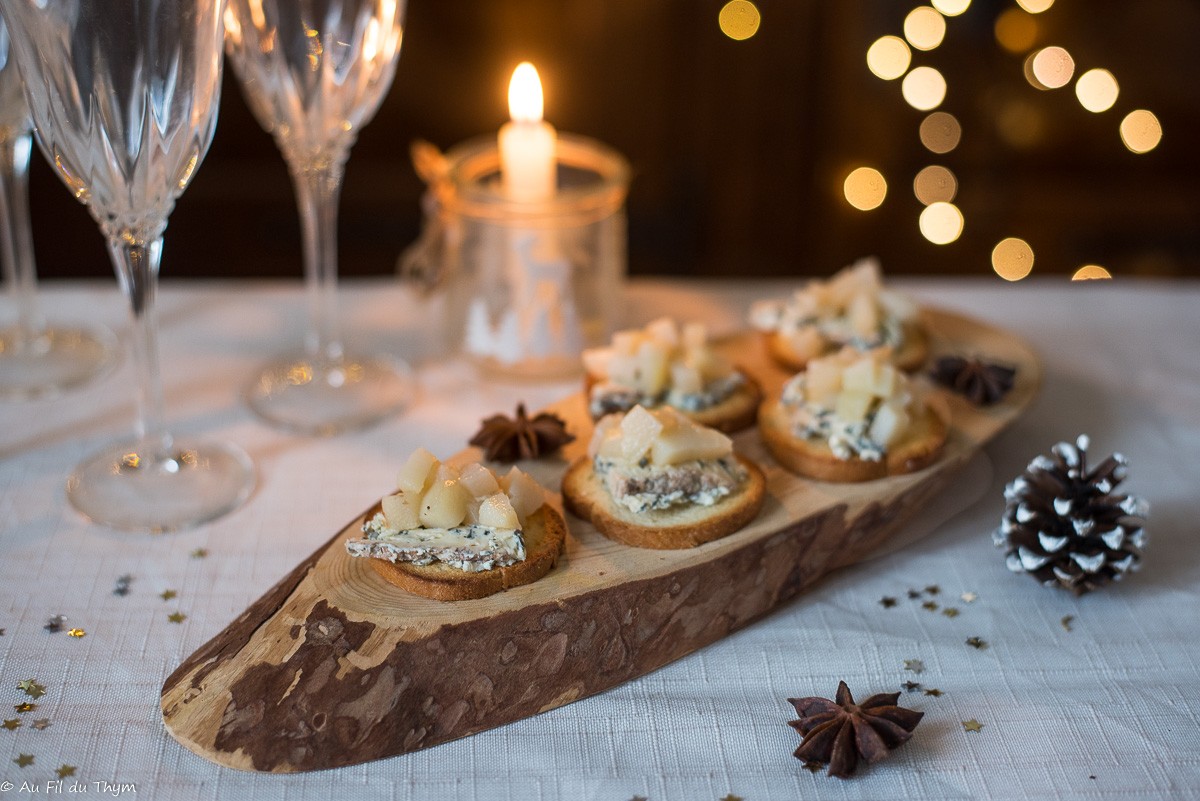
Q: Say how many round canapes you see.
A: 5